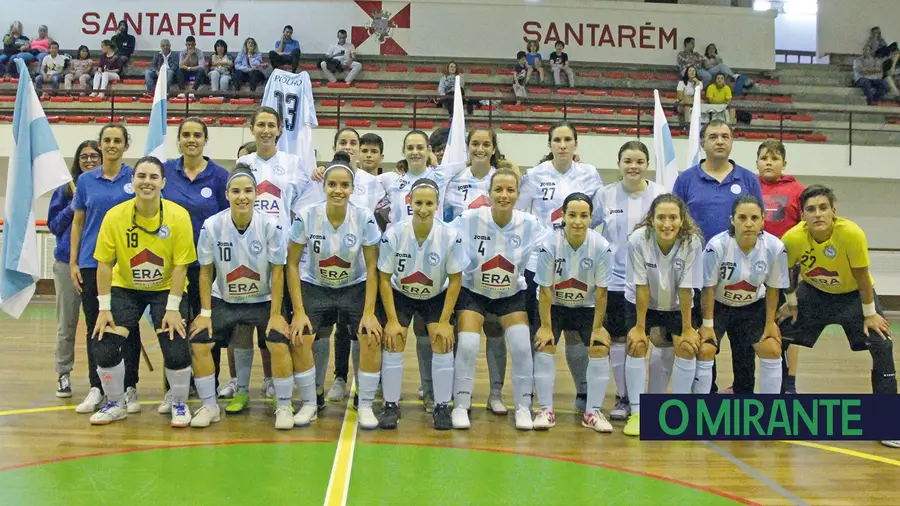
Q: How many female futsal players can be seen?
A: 15